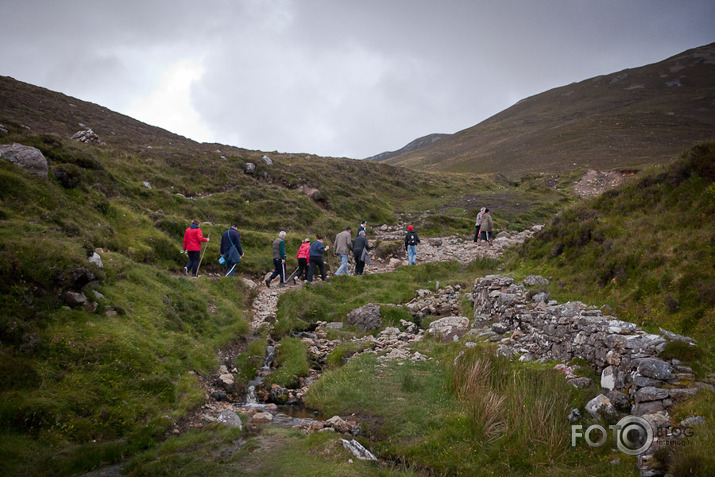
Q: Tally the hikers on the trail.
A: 11